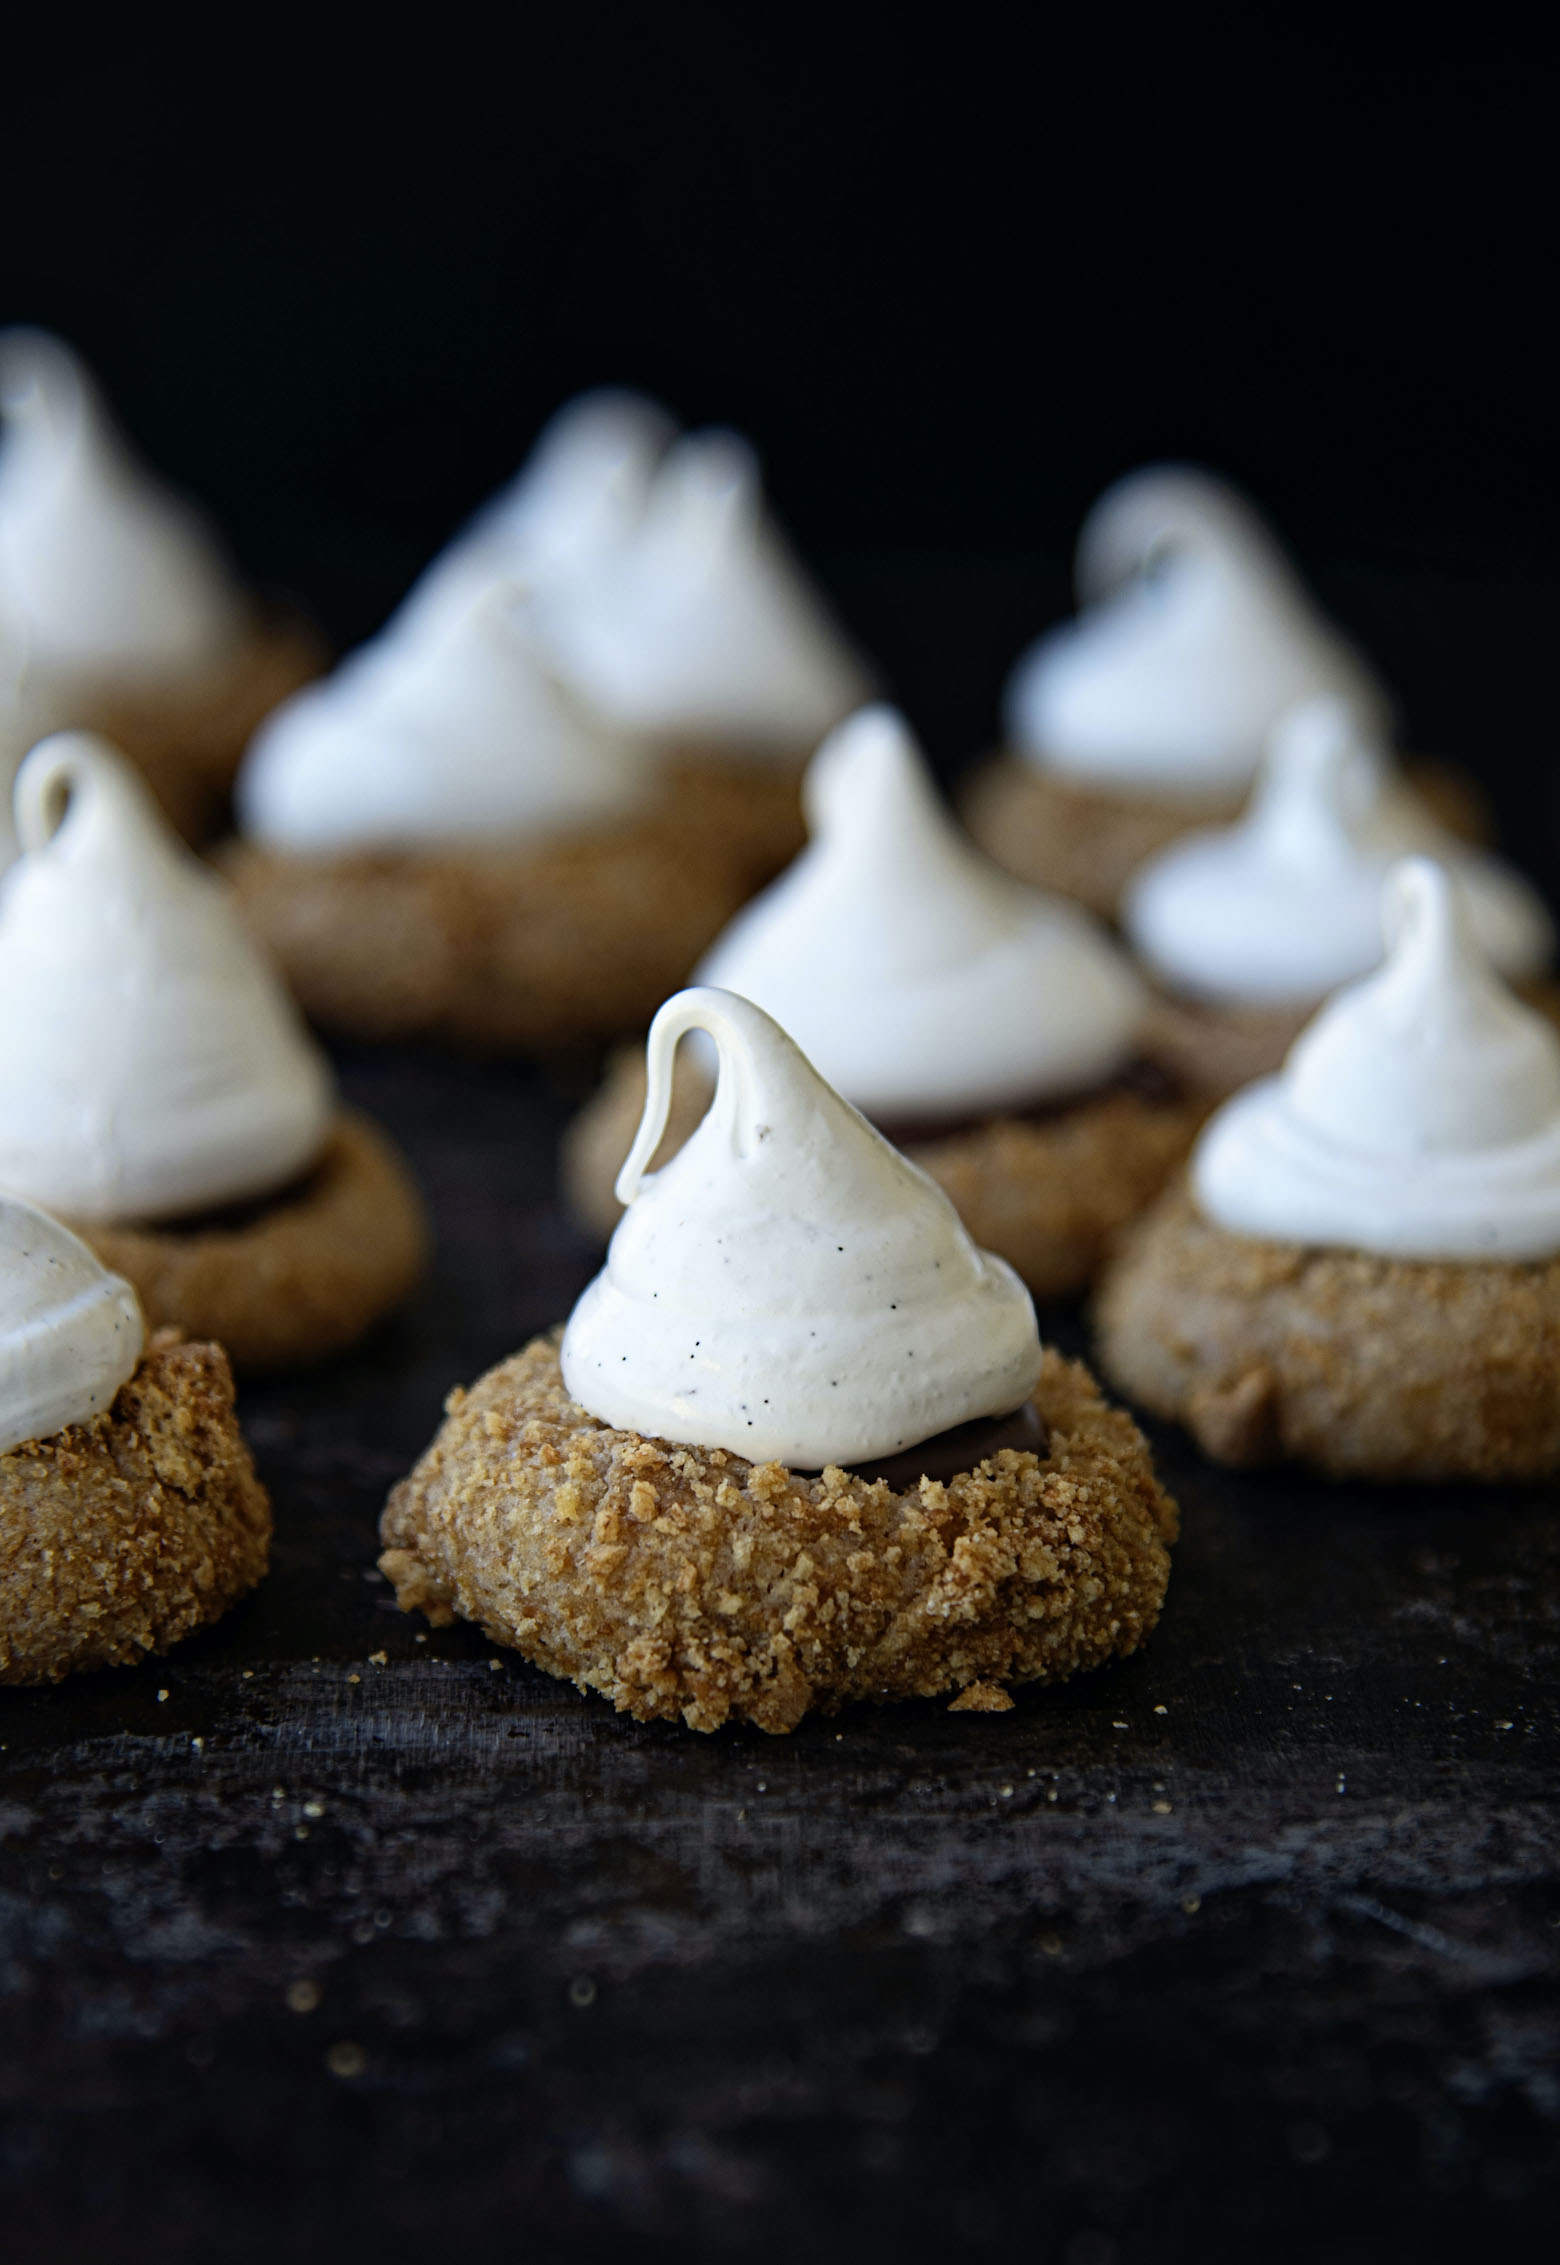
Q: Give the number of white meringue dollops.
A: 11